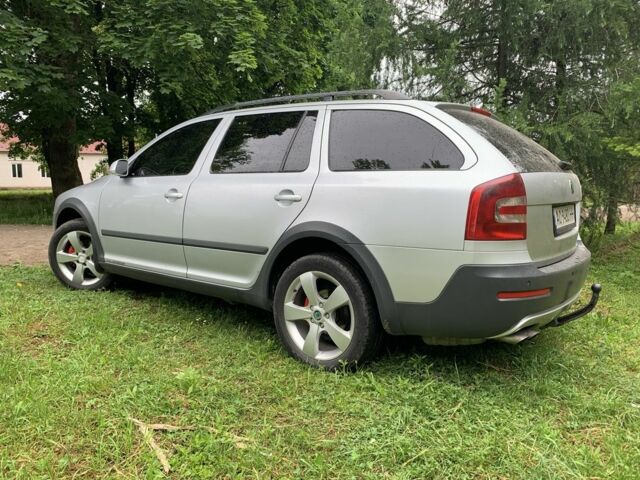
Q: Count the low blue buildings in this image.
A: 0